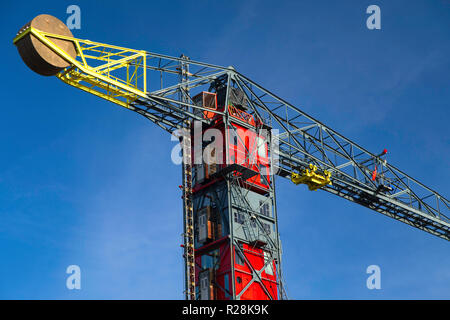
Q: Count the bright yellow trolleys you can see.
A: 1